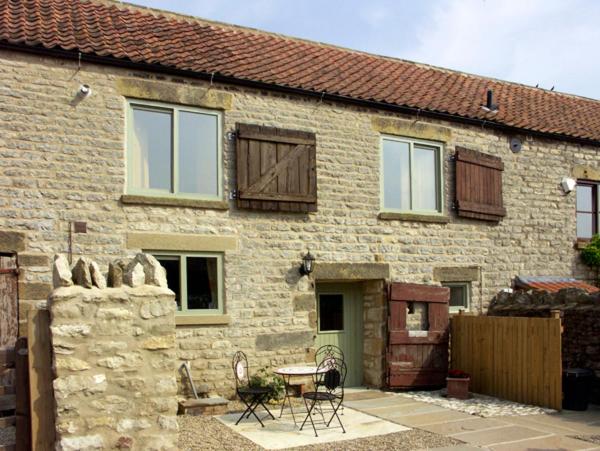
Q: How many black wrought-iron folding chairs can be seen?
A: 3